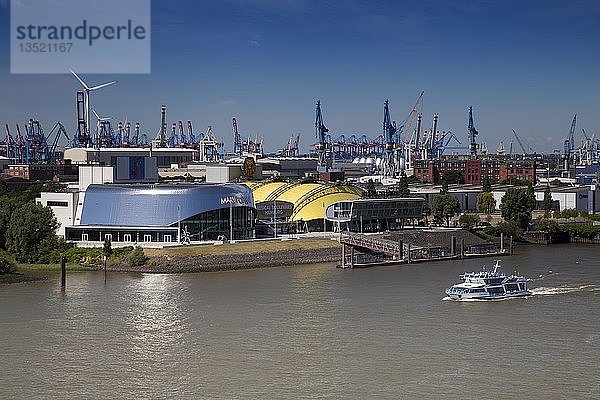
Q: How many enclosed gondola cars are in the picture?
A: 0